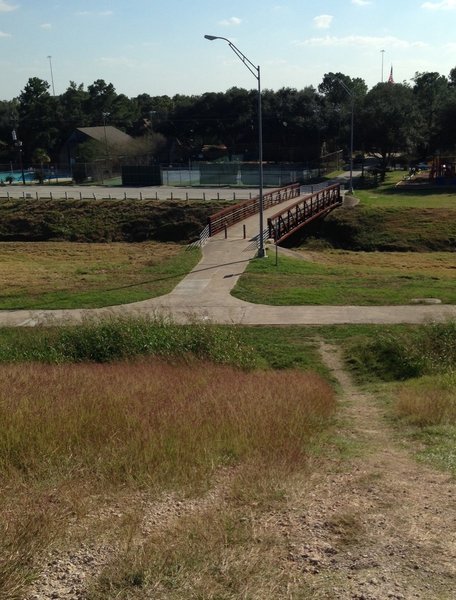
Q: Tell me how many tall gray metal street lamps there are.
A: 2